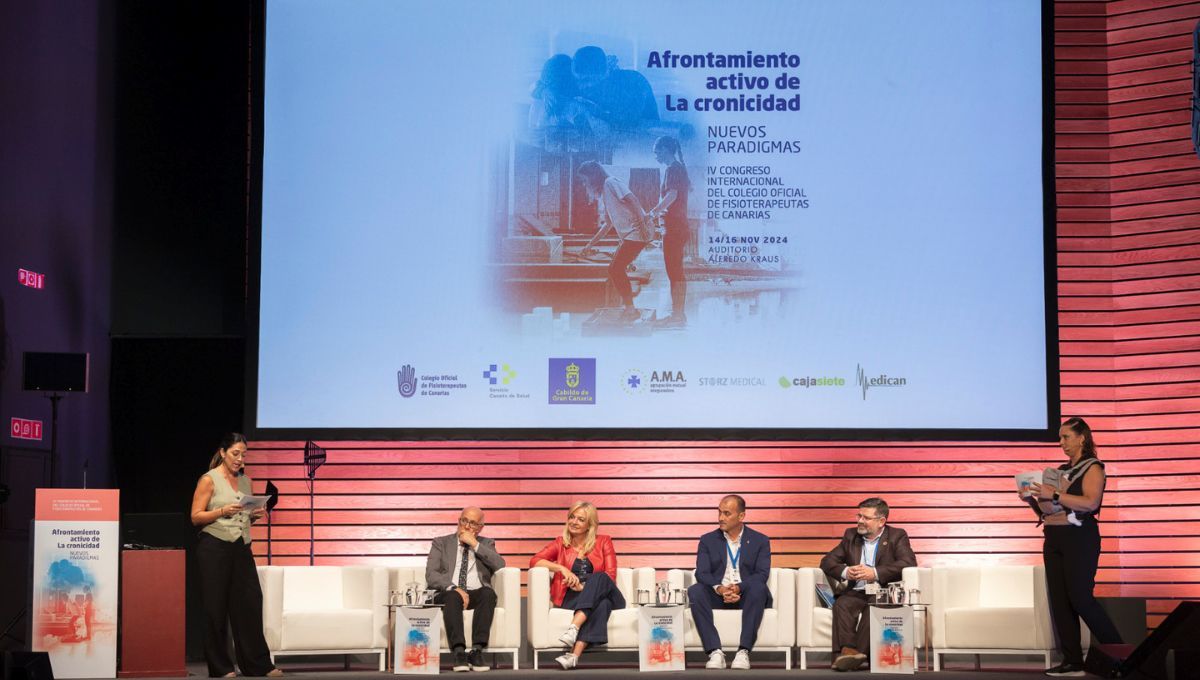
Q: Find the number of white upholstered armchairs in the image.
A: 6